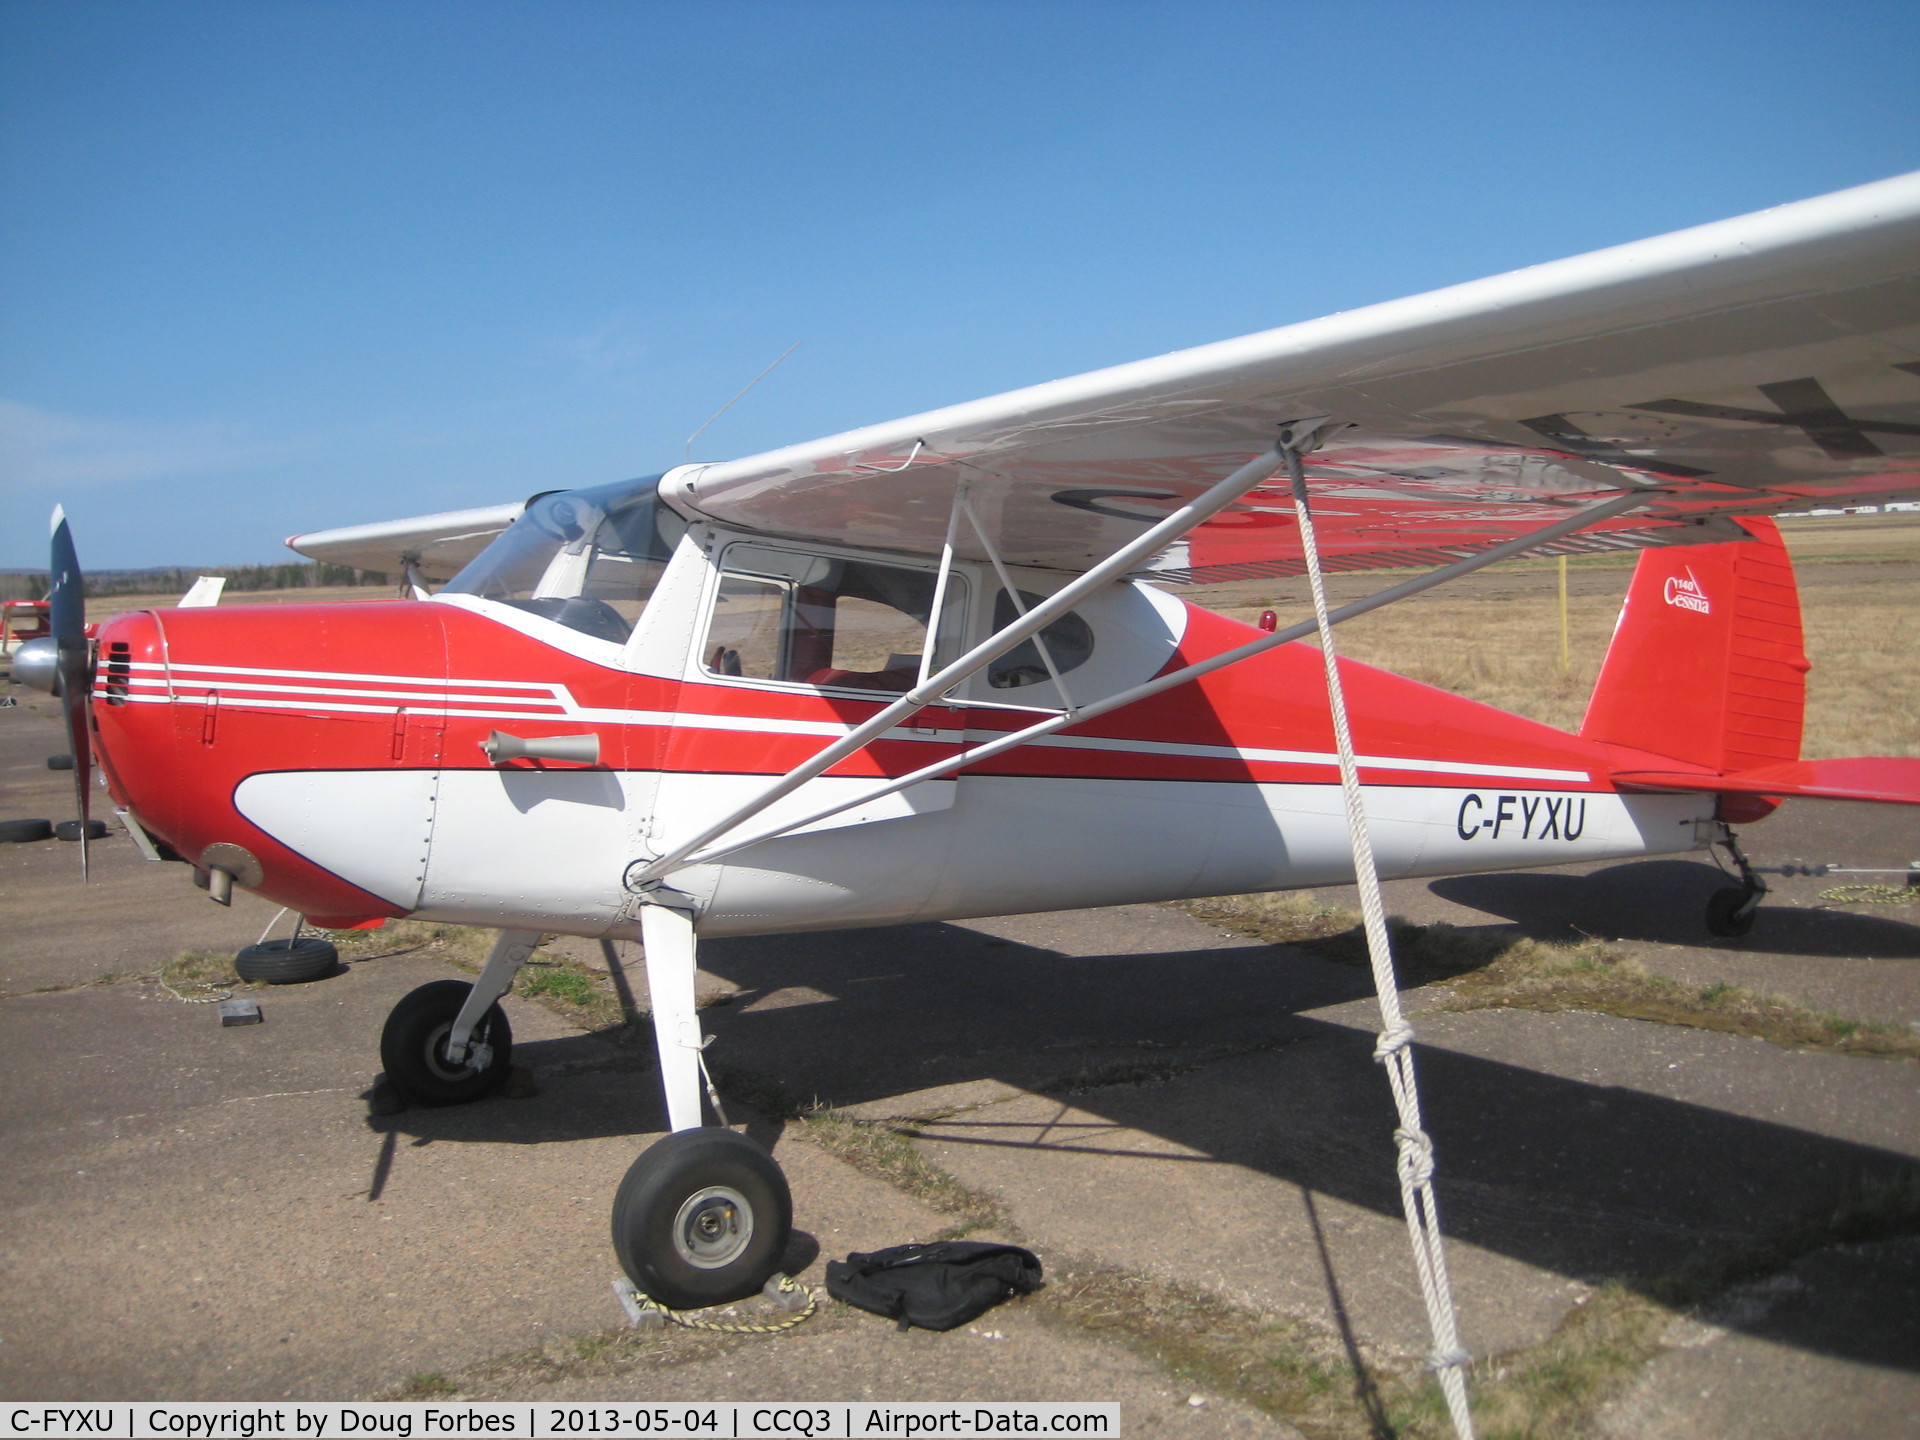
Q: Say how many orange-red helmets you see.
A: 0